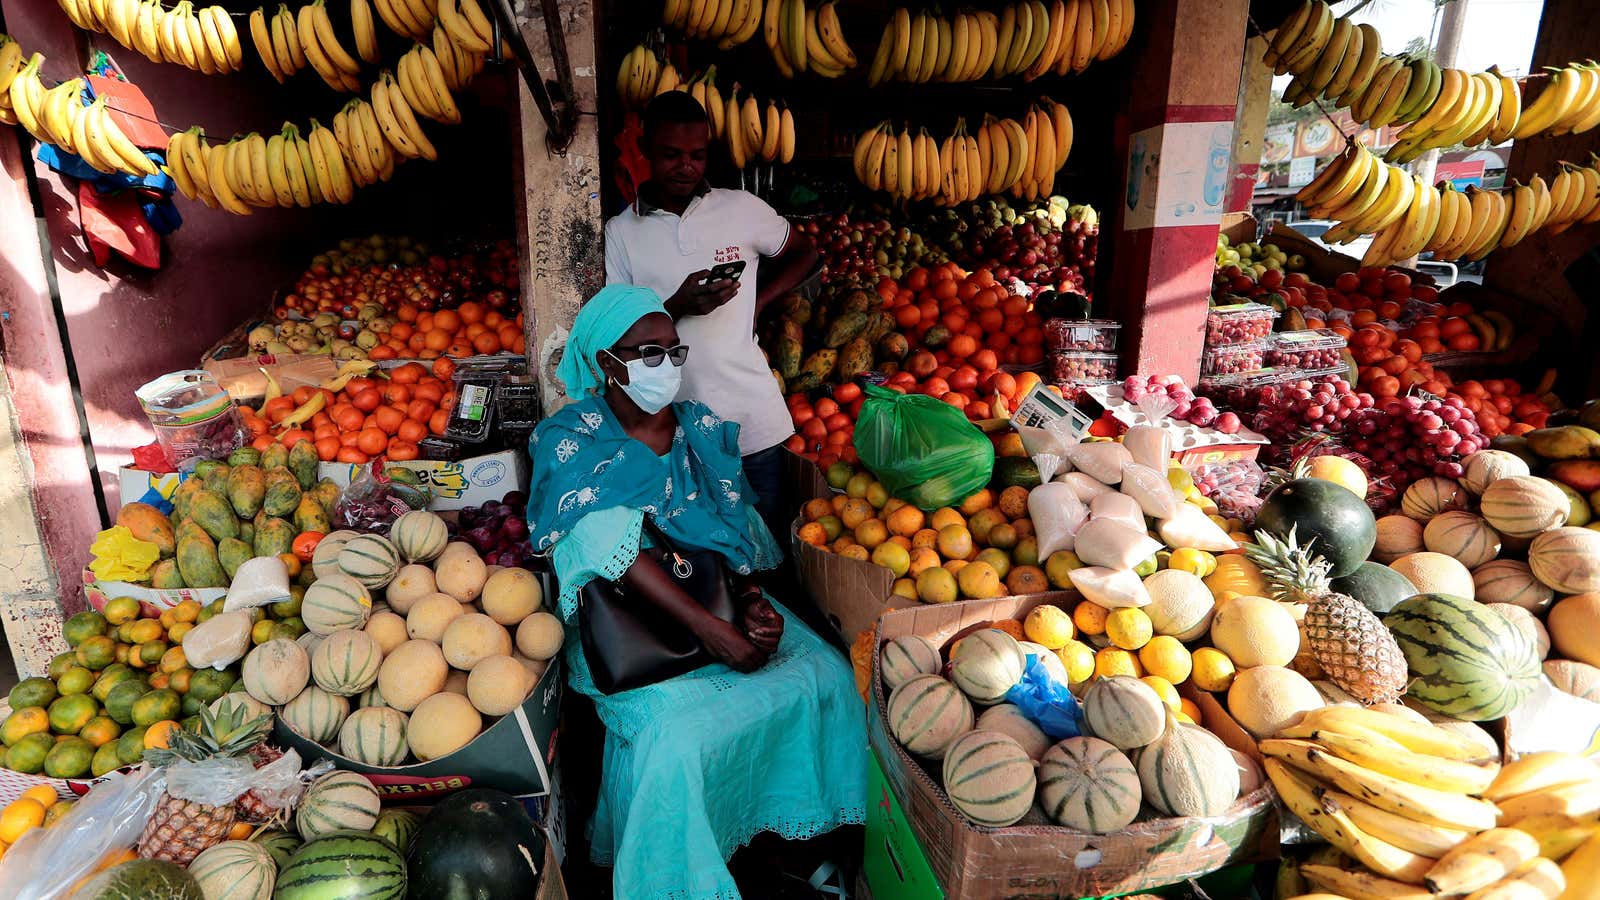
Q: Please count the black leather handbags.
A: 1